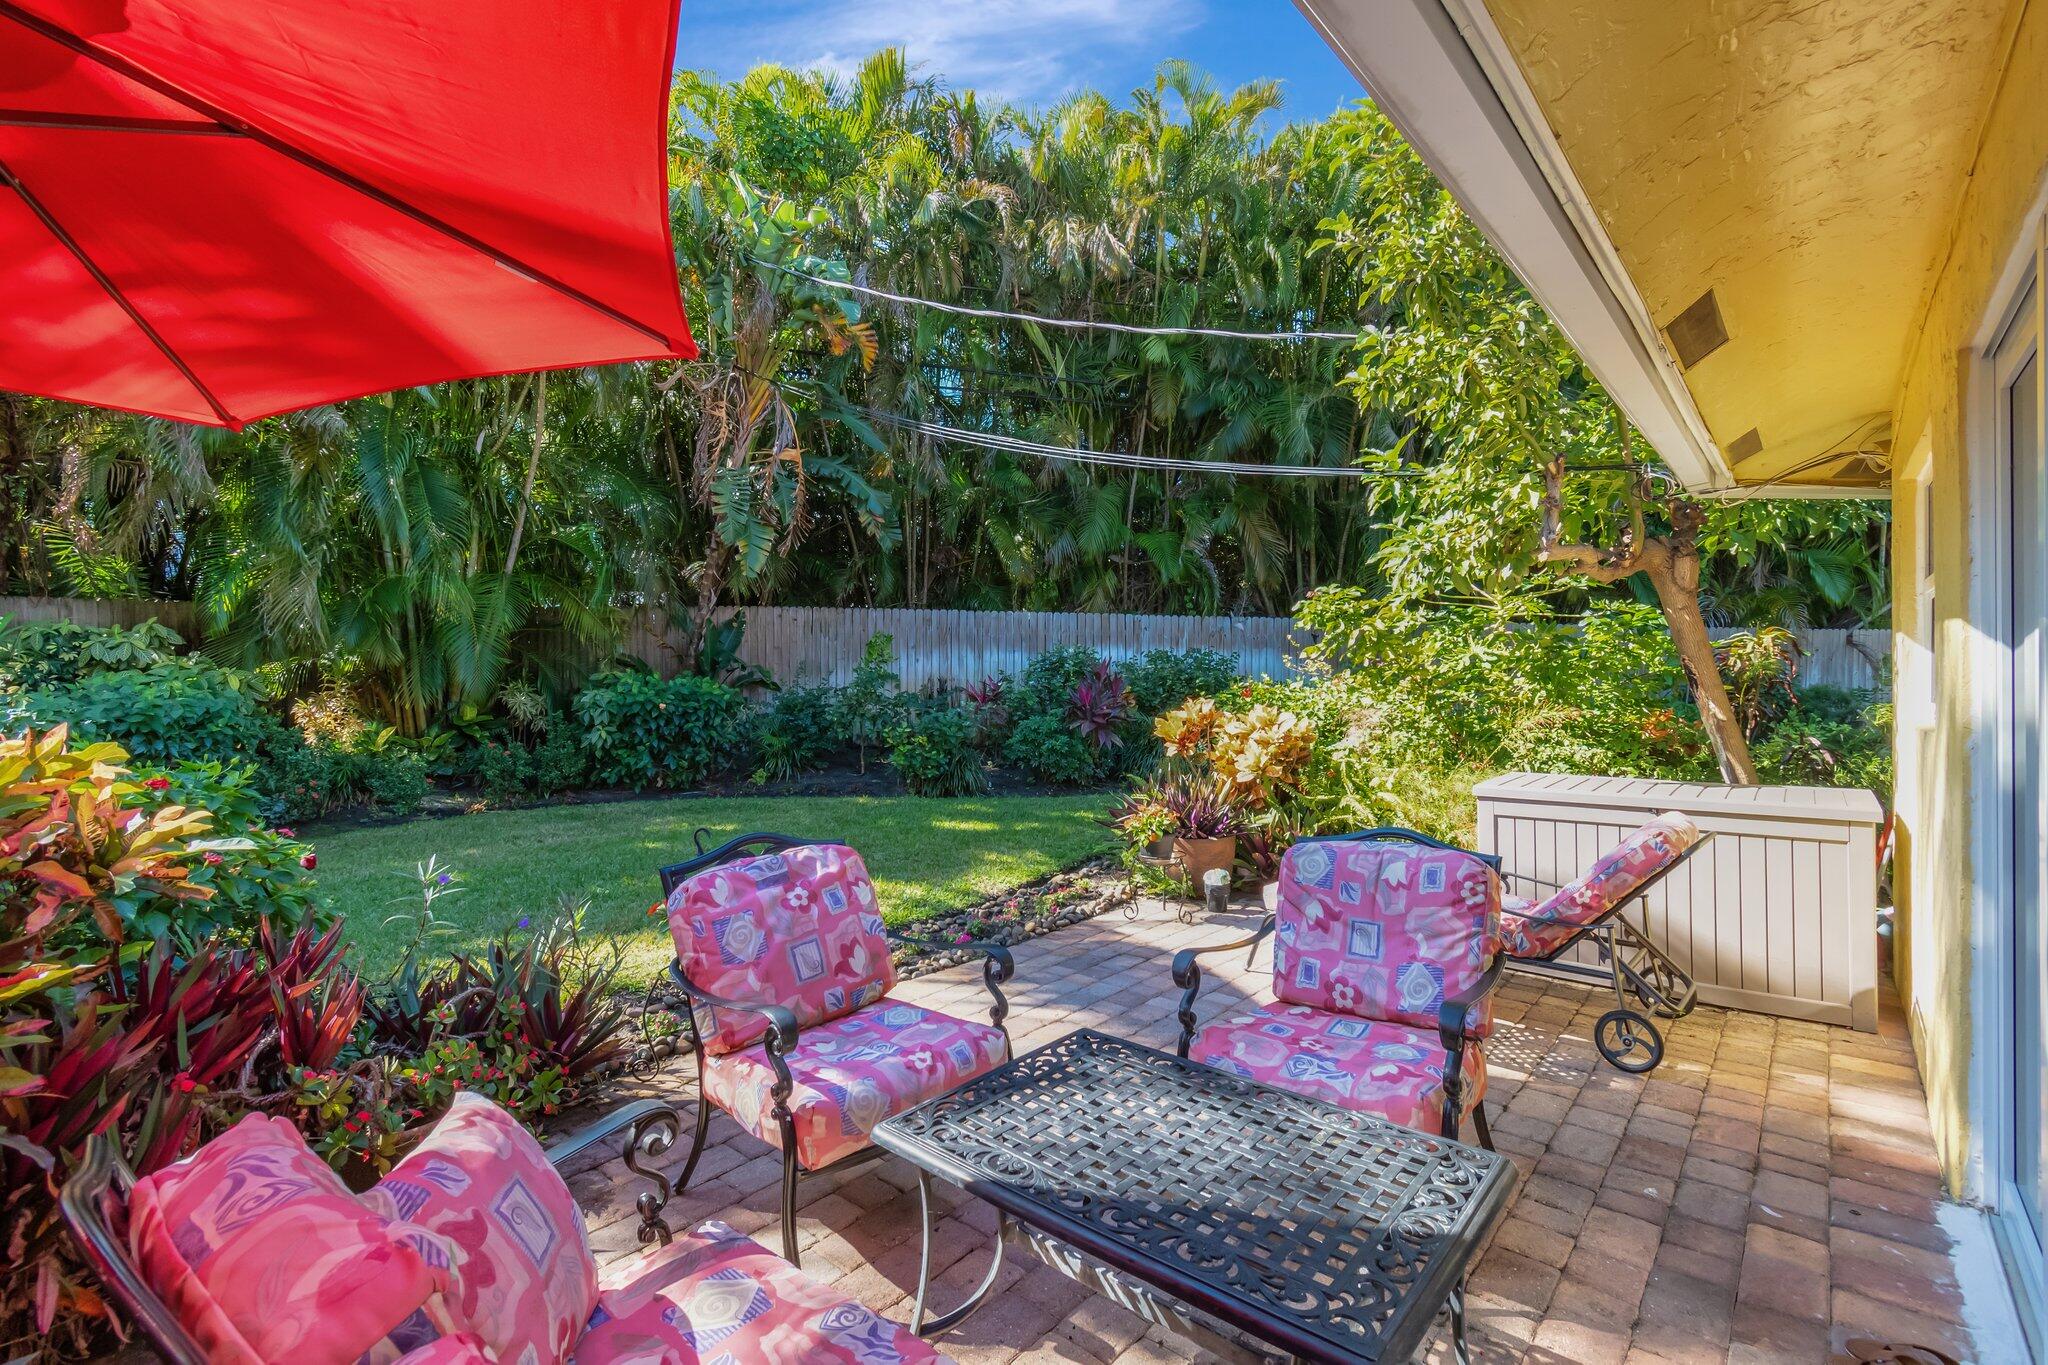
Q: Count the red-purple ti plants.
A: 2